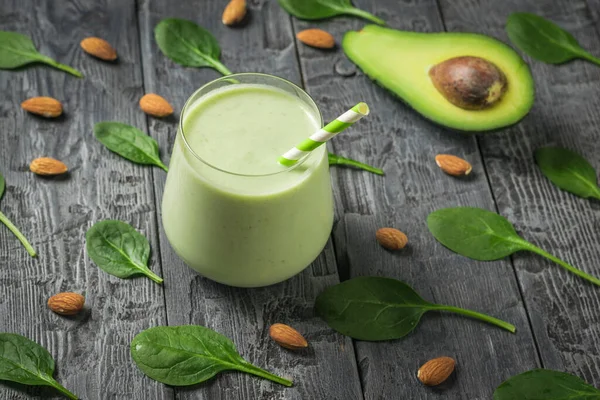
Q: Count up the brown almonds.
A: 11